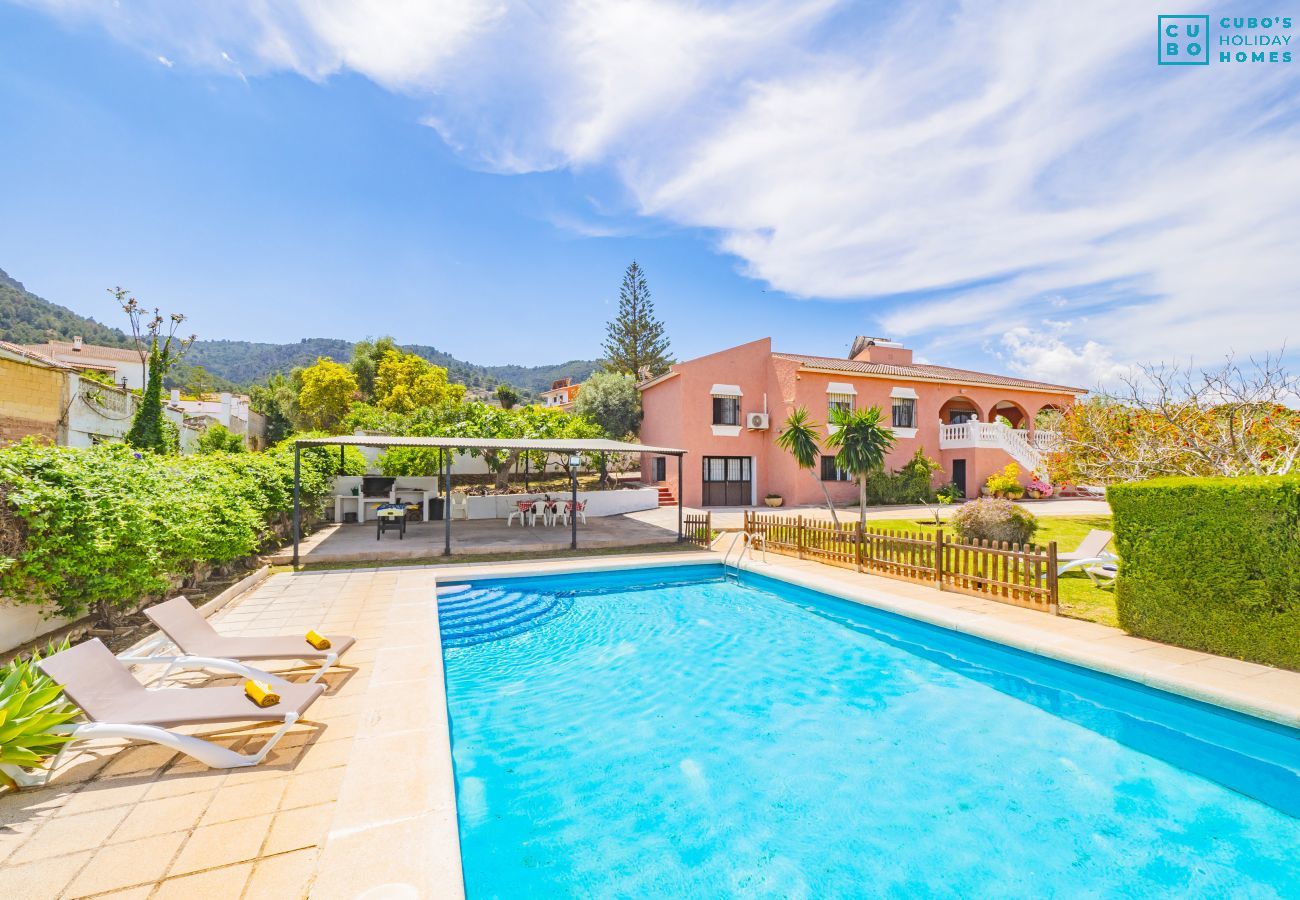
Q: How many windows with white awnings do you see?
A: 3